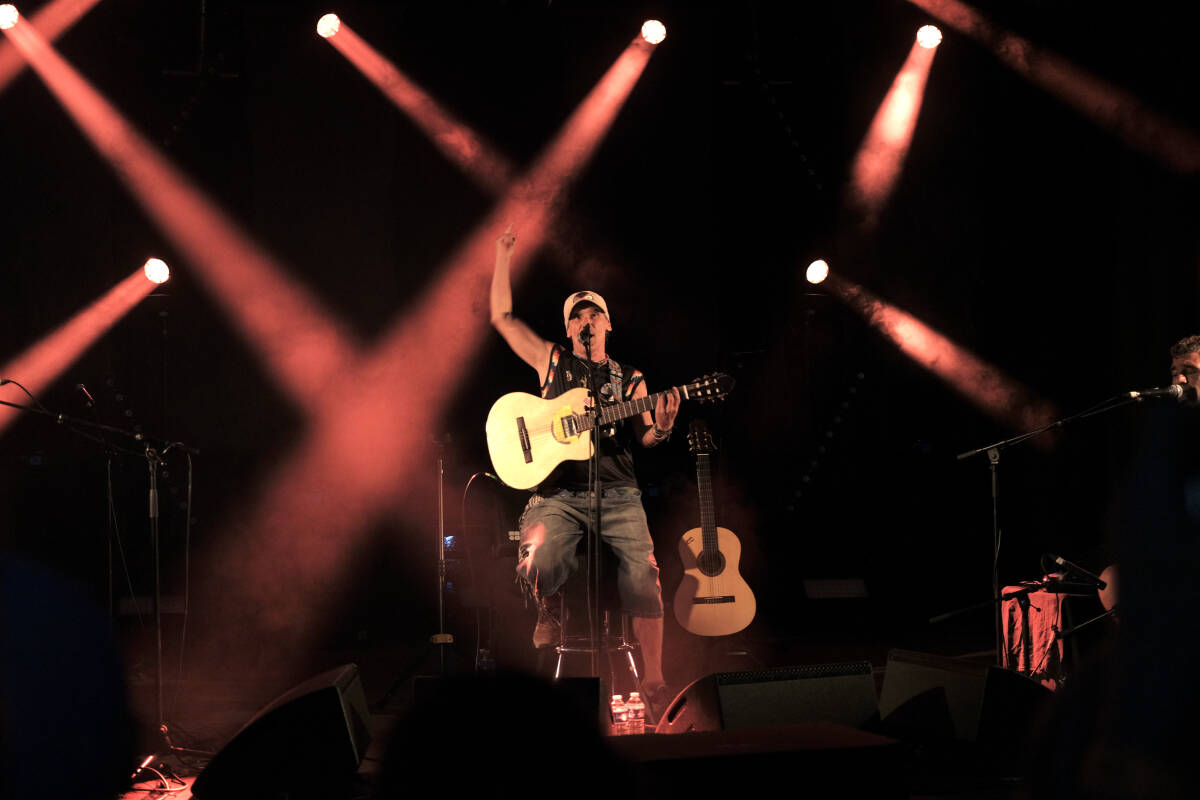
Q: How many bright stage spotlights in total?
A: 6